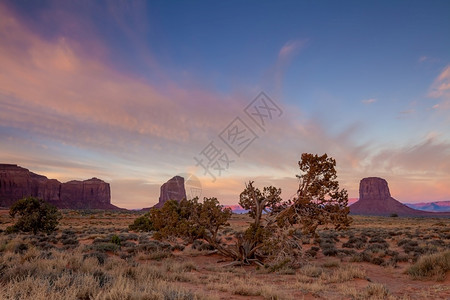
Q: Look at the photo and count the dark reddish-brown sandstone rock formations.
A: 3